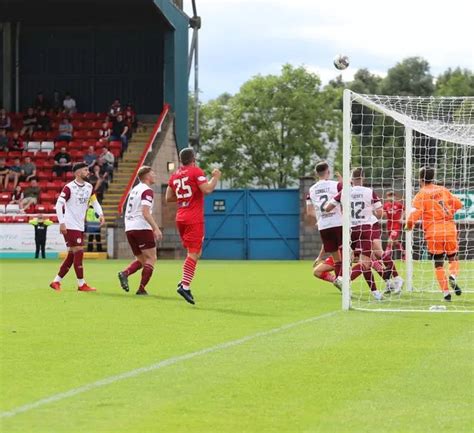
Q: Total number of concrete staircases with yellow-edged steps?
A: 1